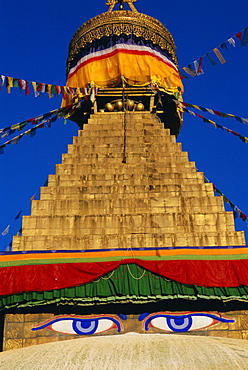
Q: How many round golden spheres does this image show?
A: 4